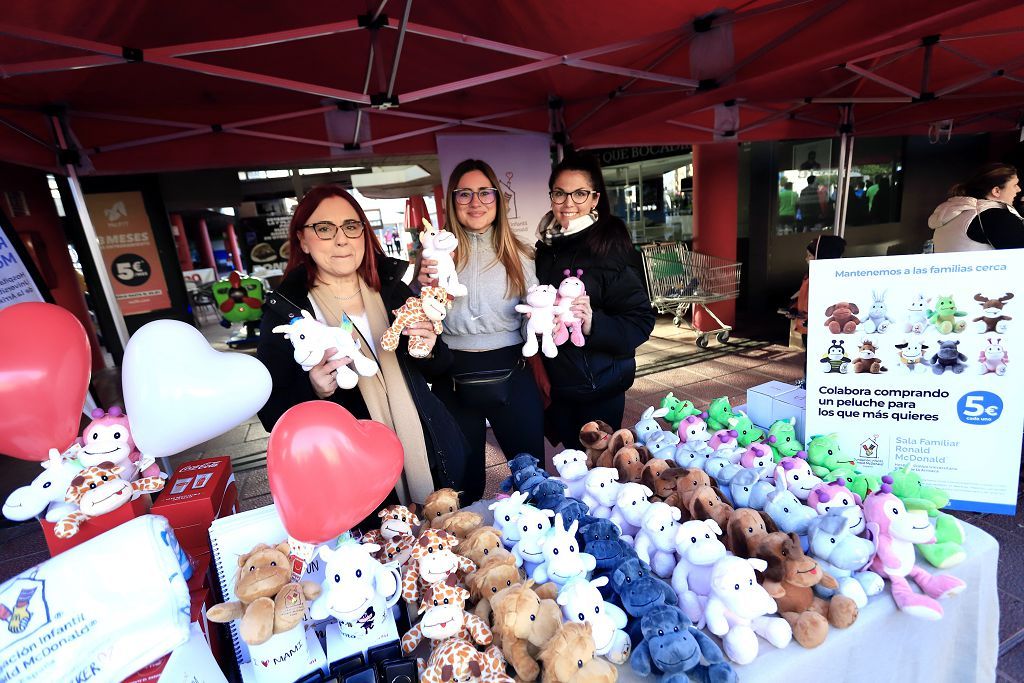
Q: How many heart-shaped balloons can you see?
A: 3